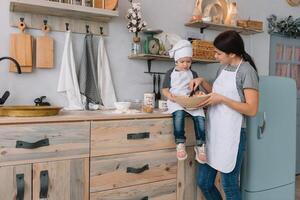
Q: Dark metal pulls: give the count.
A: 6